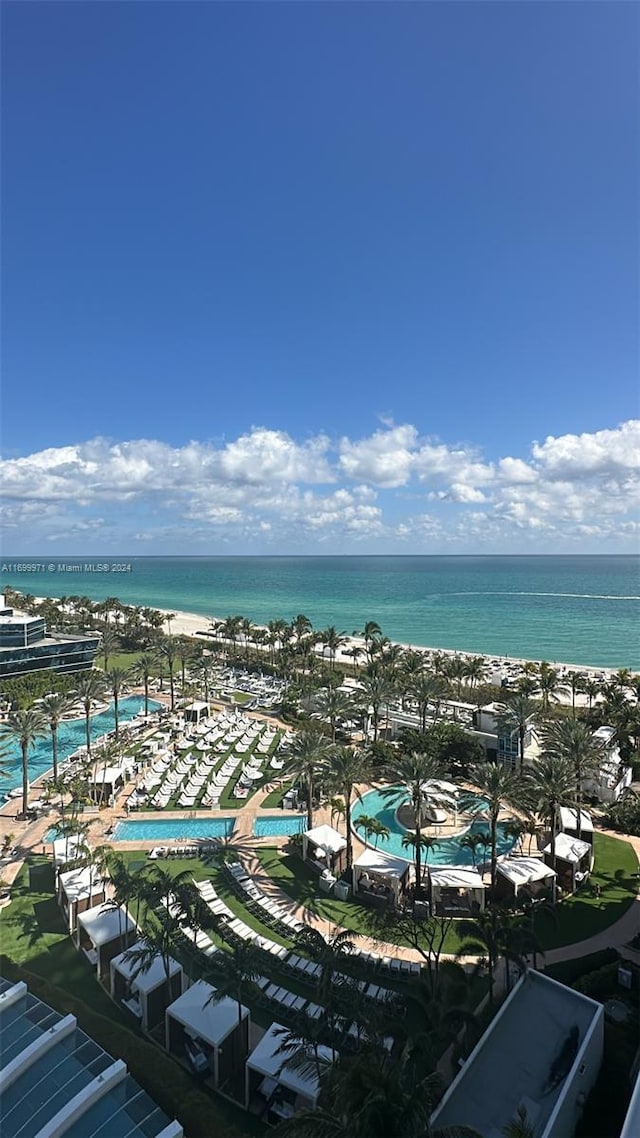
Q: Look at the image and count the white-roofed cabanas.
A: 14